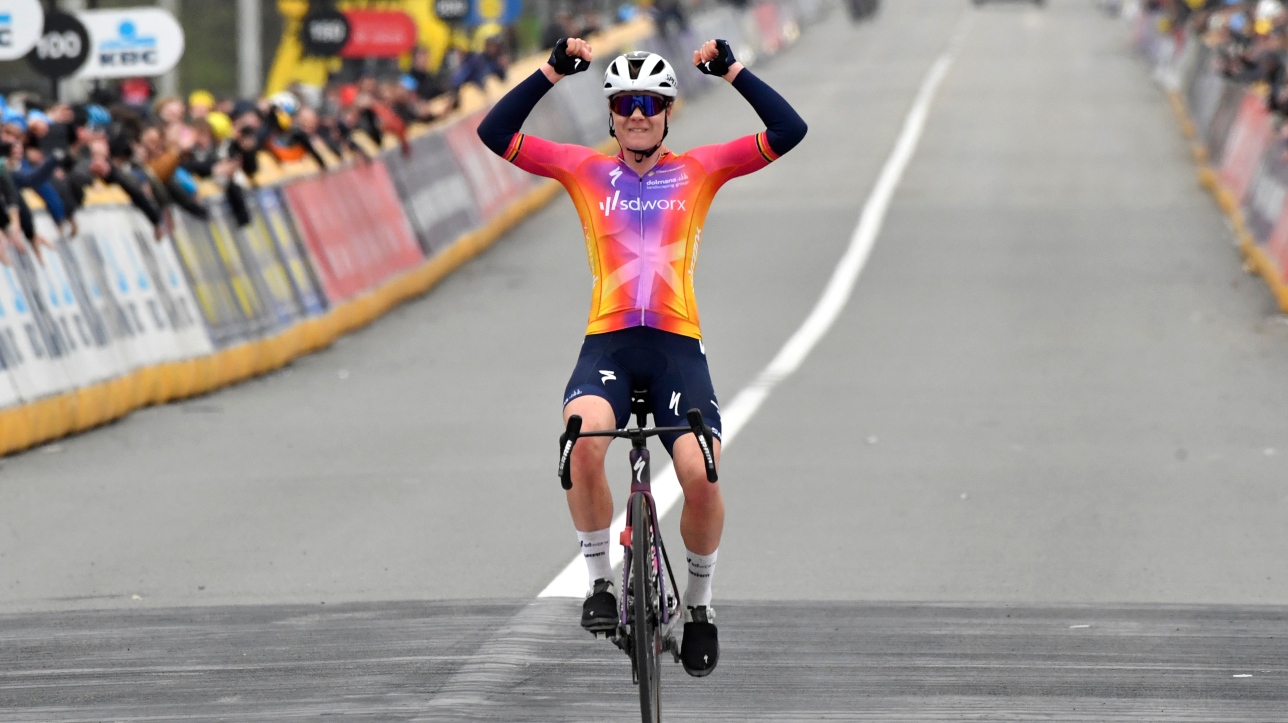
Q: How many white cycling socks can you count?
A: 2